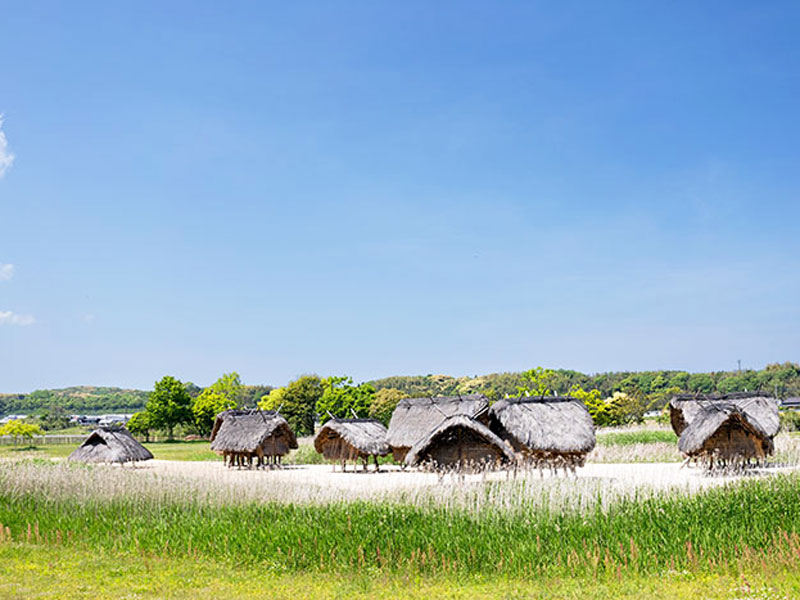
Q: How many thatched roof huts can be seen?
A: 8